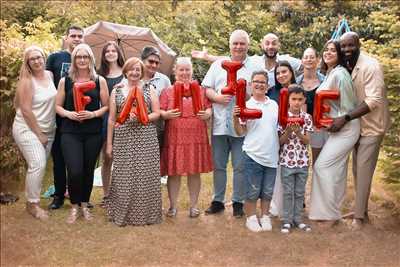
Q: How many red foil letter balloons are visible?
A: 7